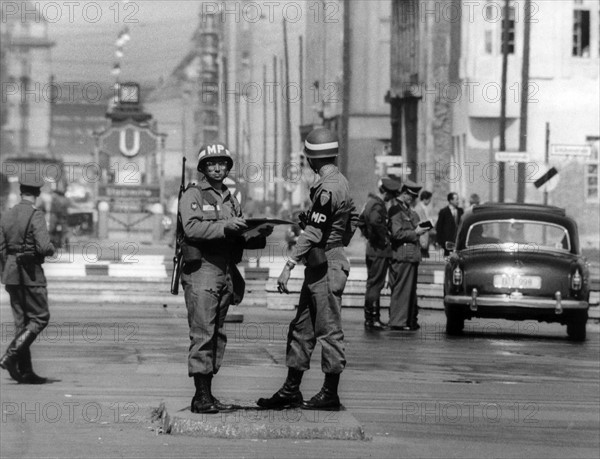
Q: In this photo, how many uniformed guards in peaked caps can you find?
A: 3